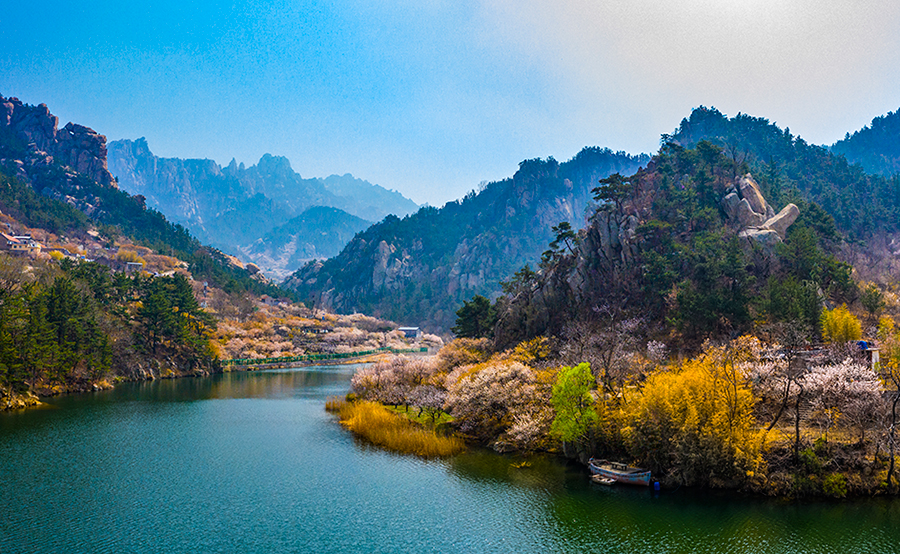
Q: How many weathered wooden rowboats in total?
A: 2